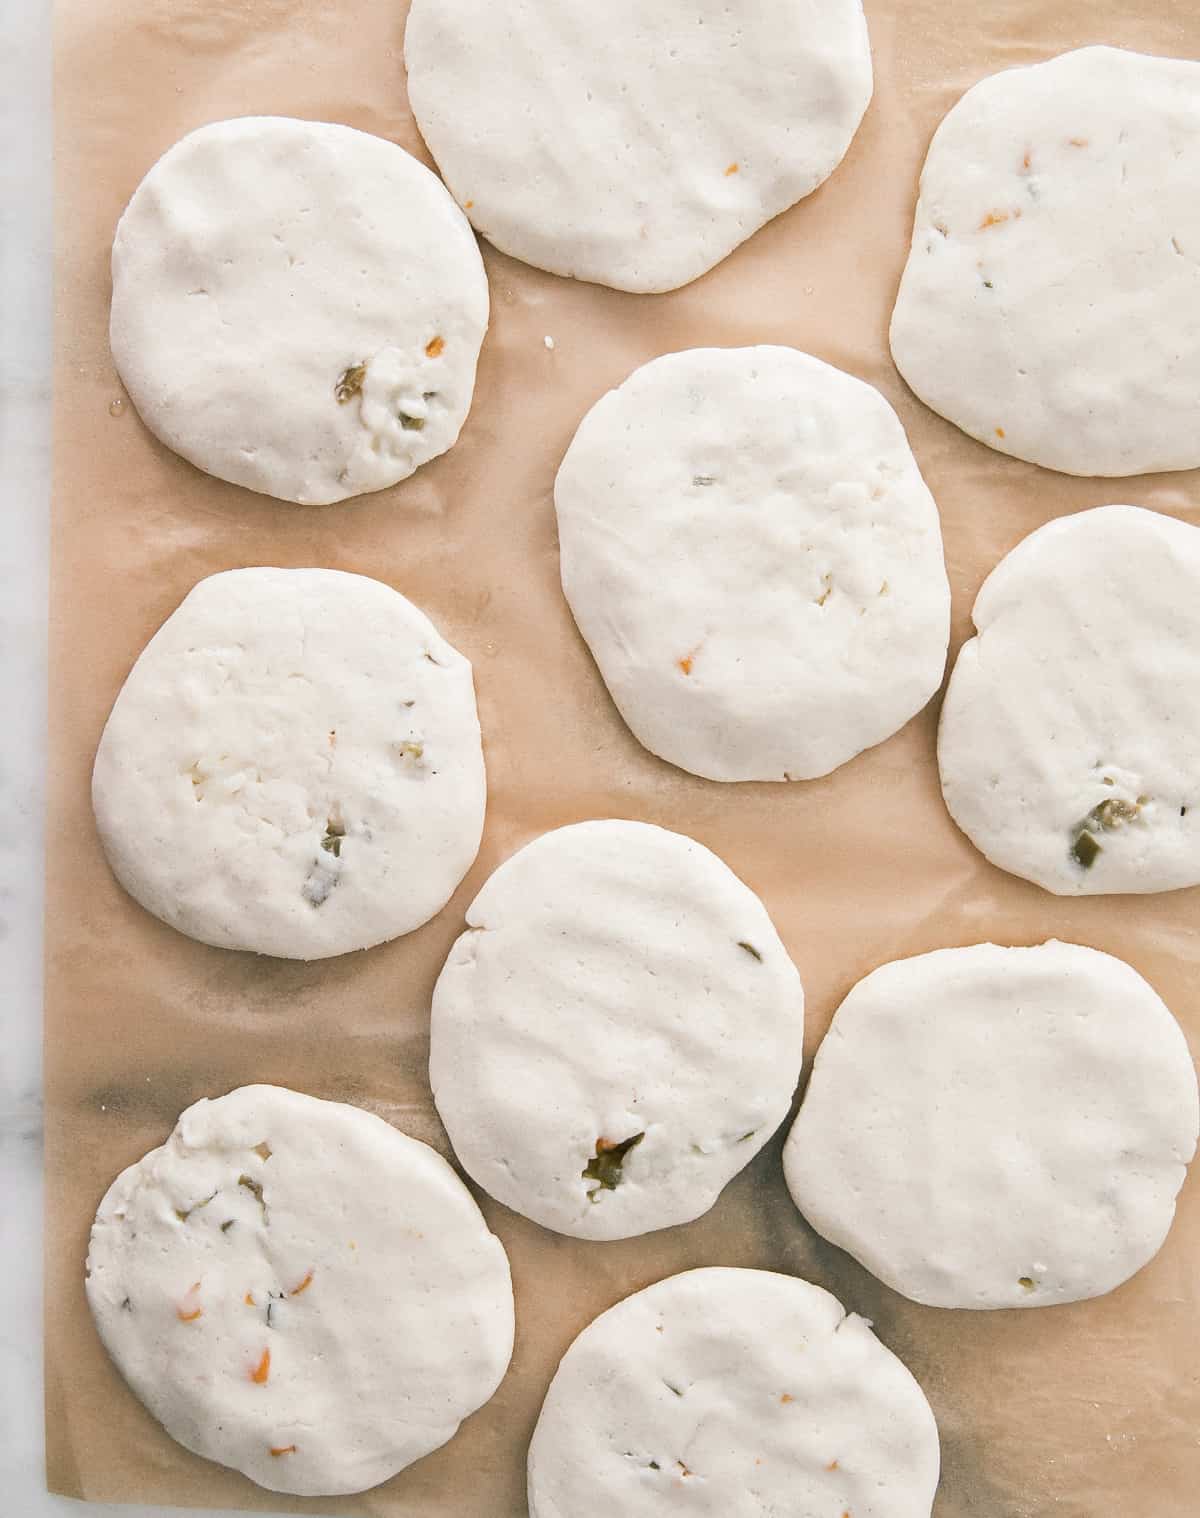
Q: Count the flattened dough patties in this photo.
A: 10